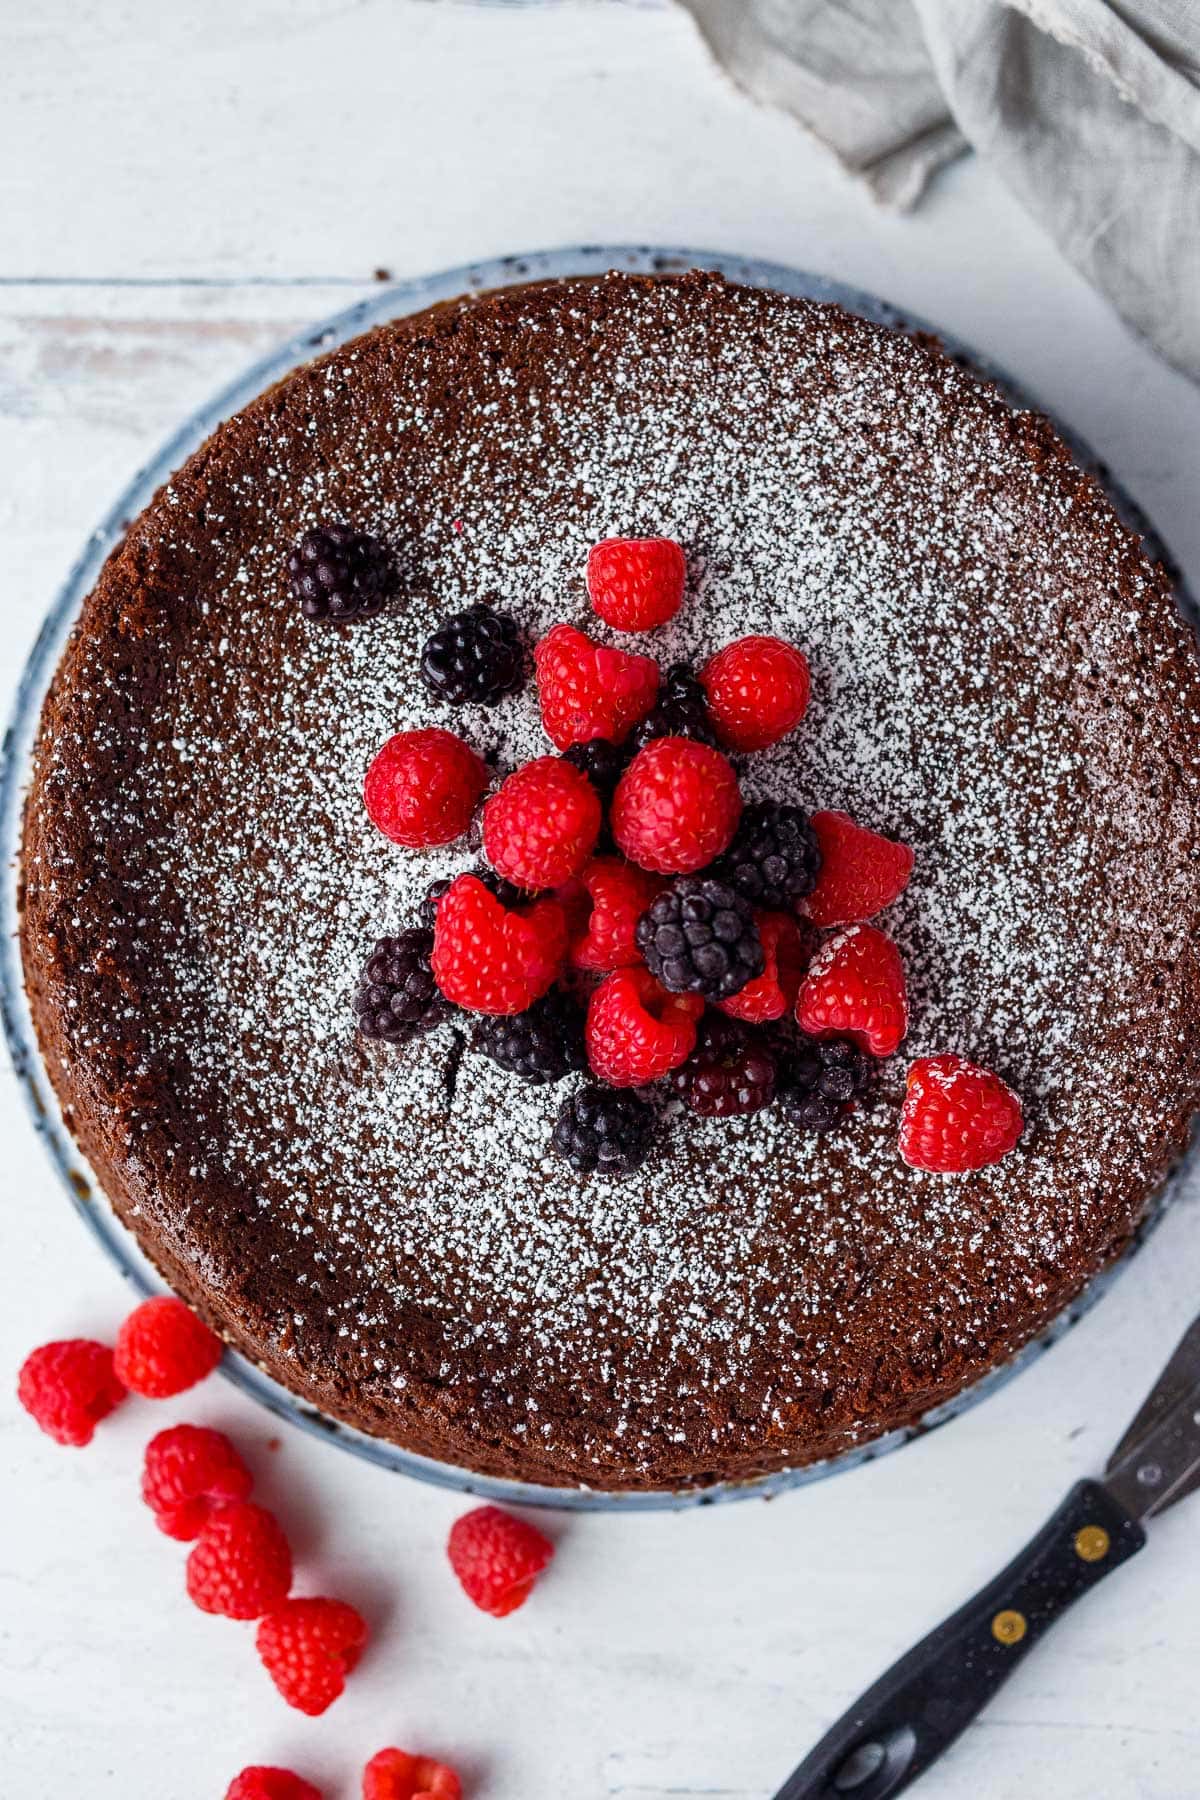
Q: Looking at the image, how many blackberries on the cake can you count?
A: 12